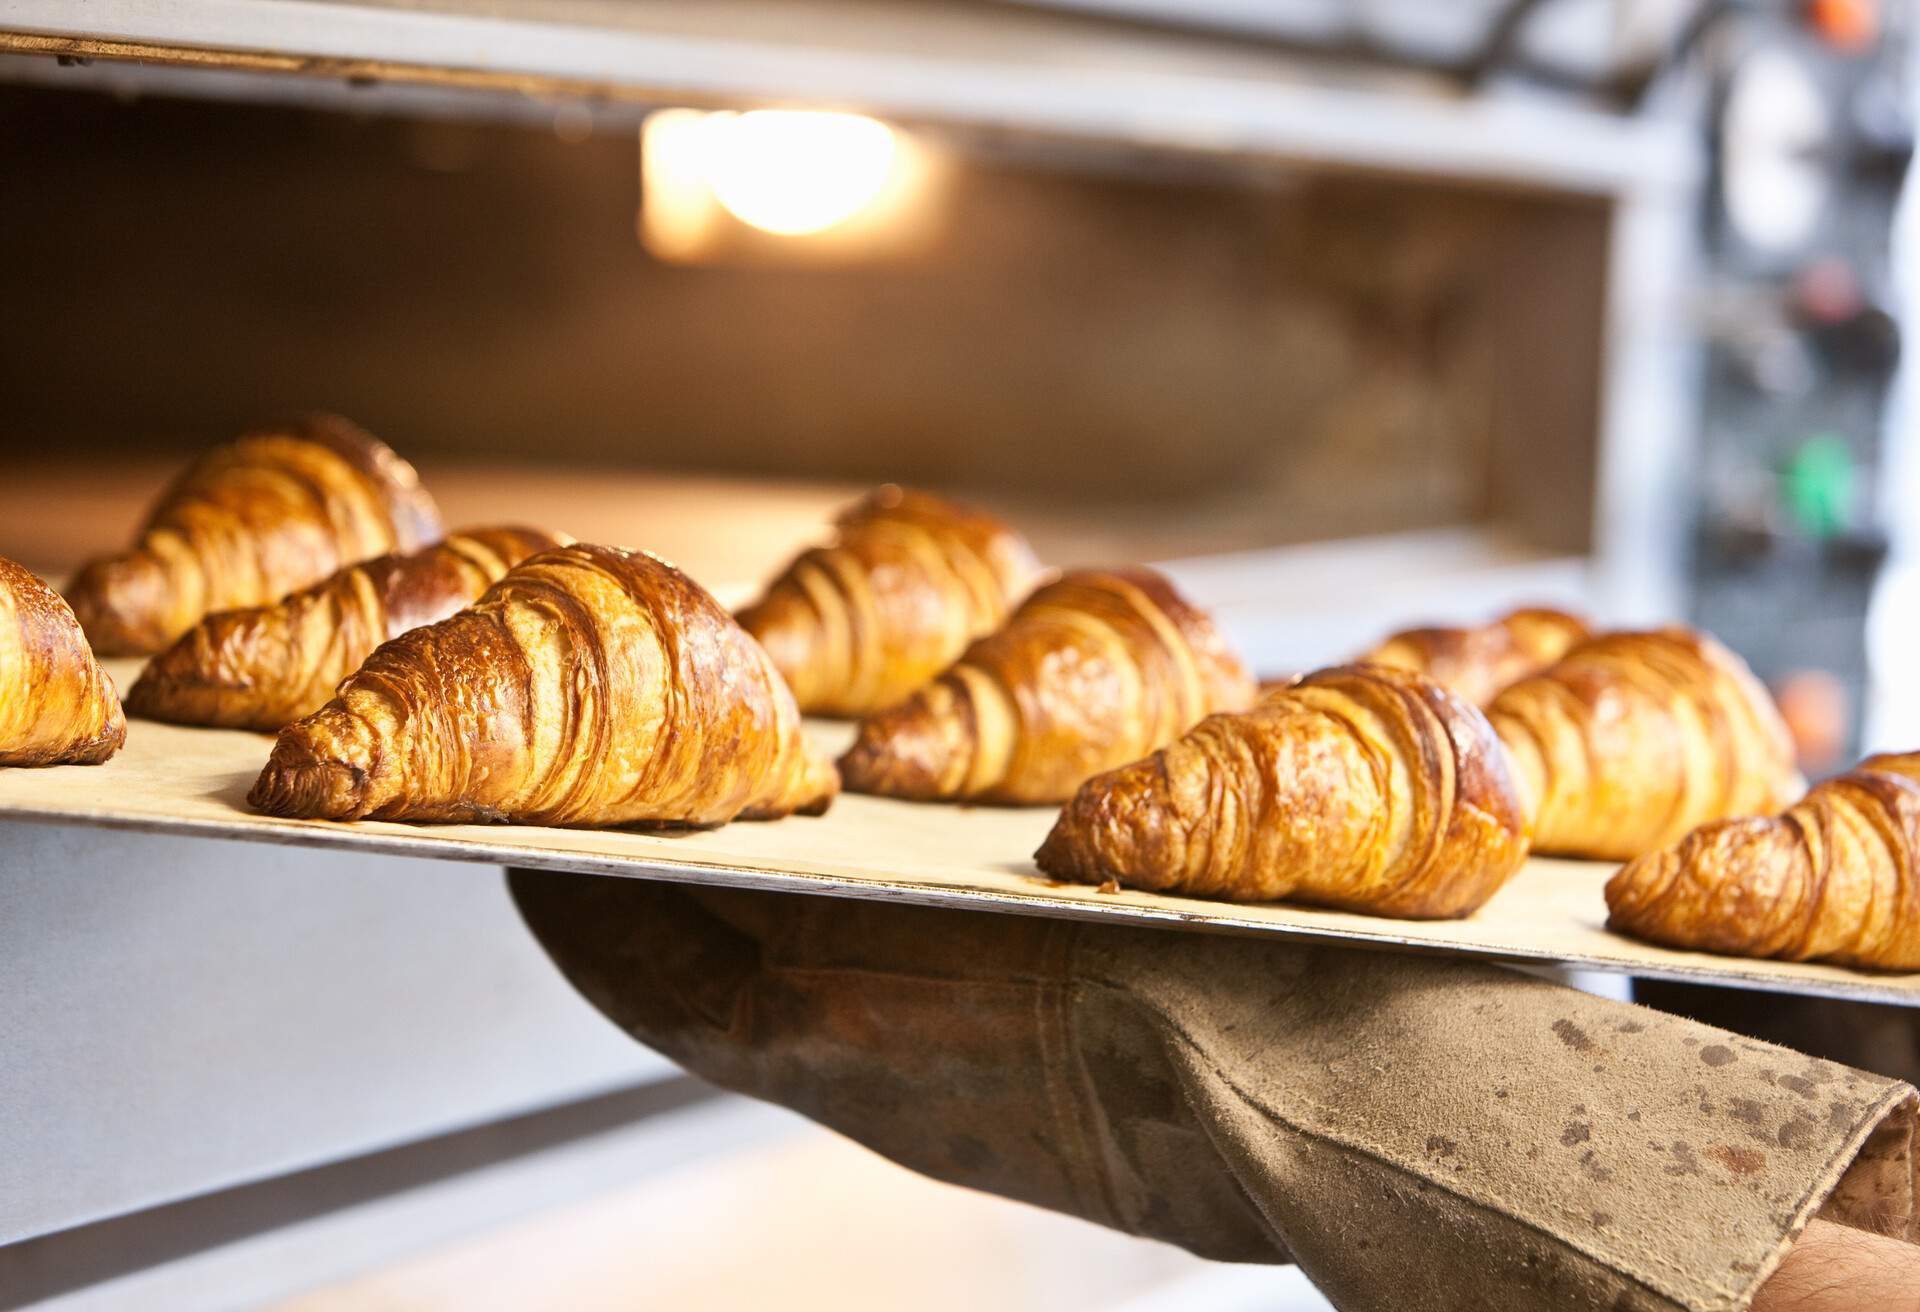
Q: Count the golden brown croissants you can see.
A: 10